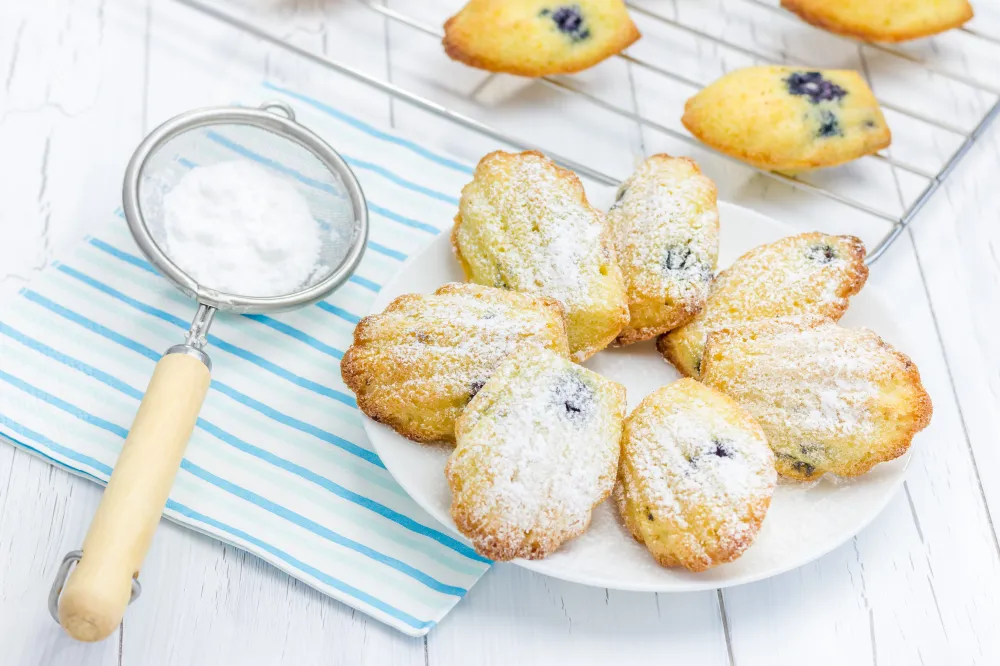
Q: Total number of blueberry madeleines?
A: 10